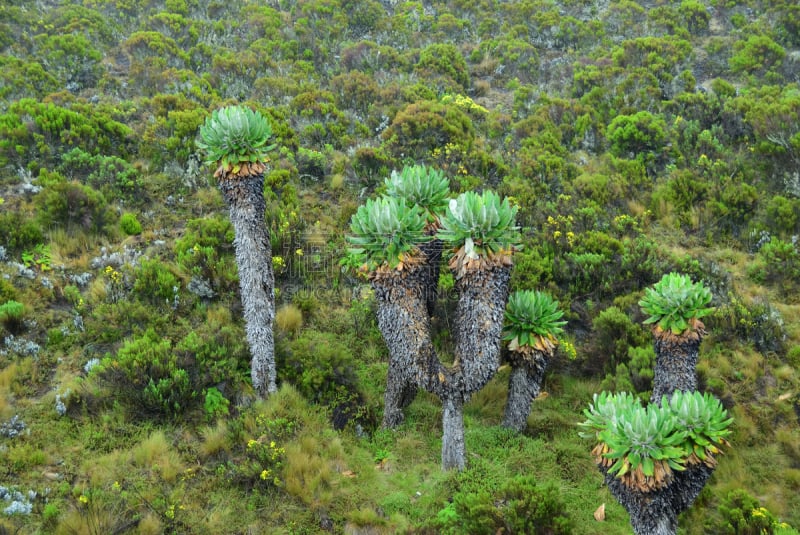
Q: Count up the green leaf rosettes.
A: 9